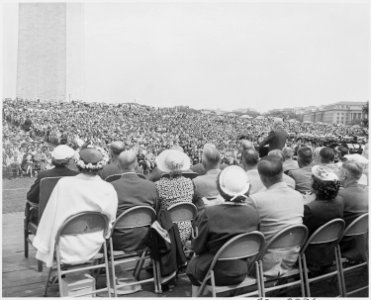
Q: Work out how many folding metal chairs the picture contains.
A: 7